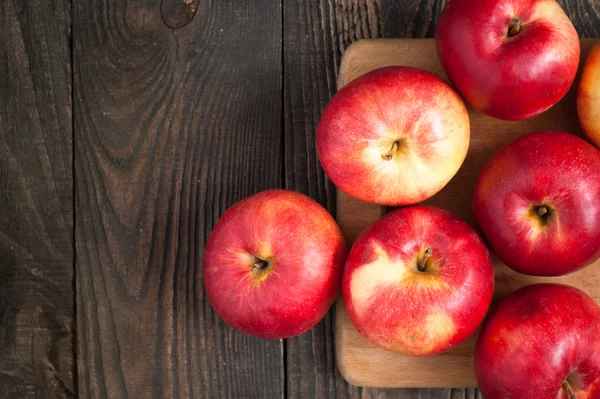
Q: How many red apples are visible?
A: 6